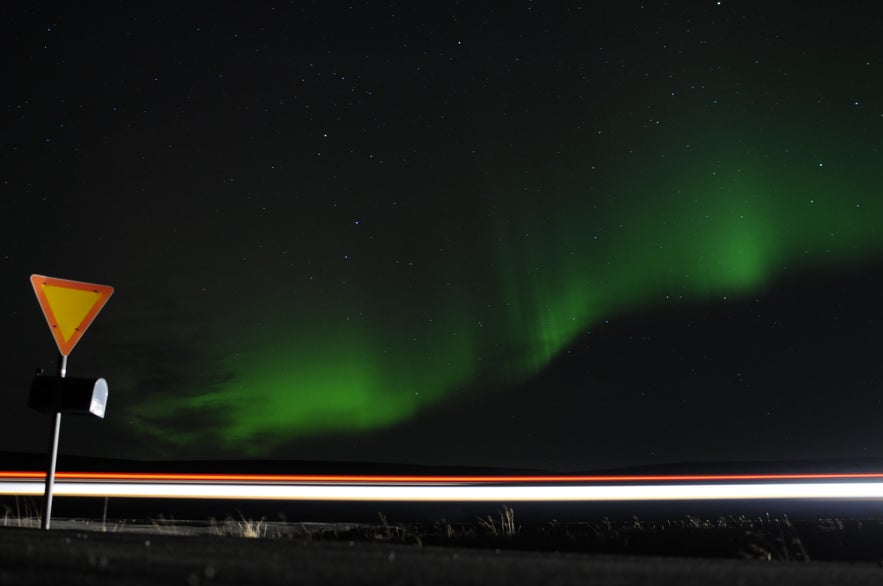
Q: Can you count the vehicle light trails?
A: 2